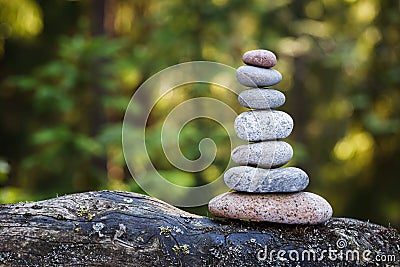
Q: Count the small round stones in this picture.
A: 7